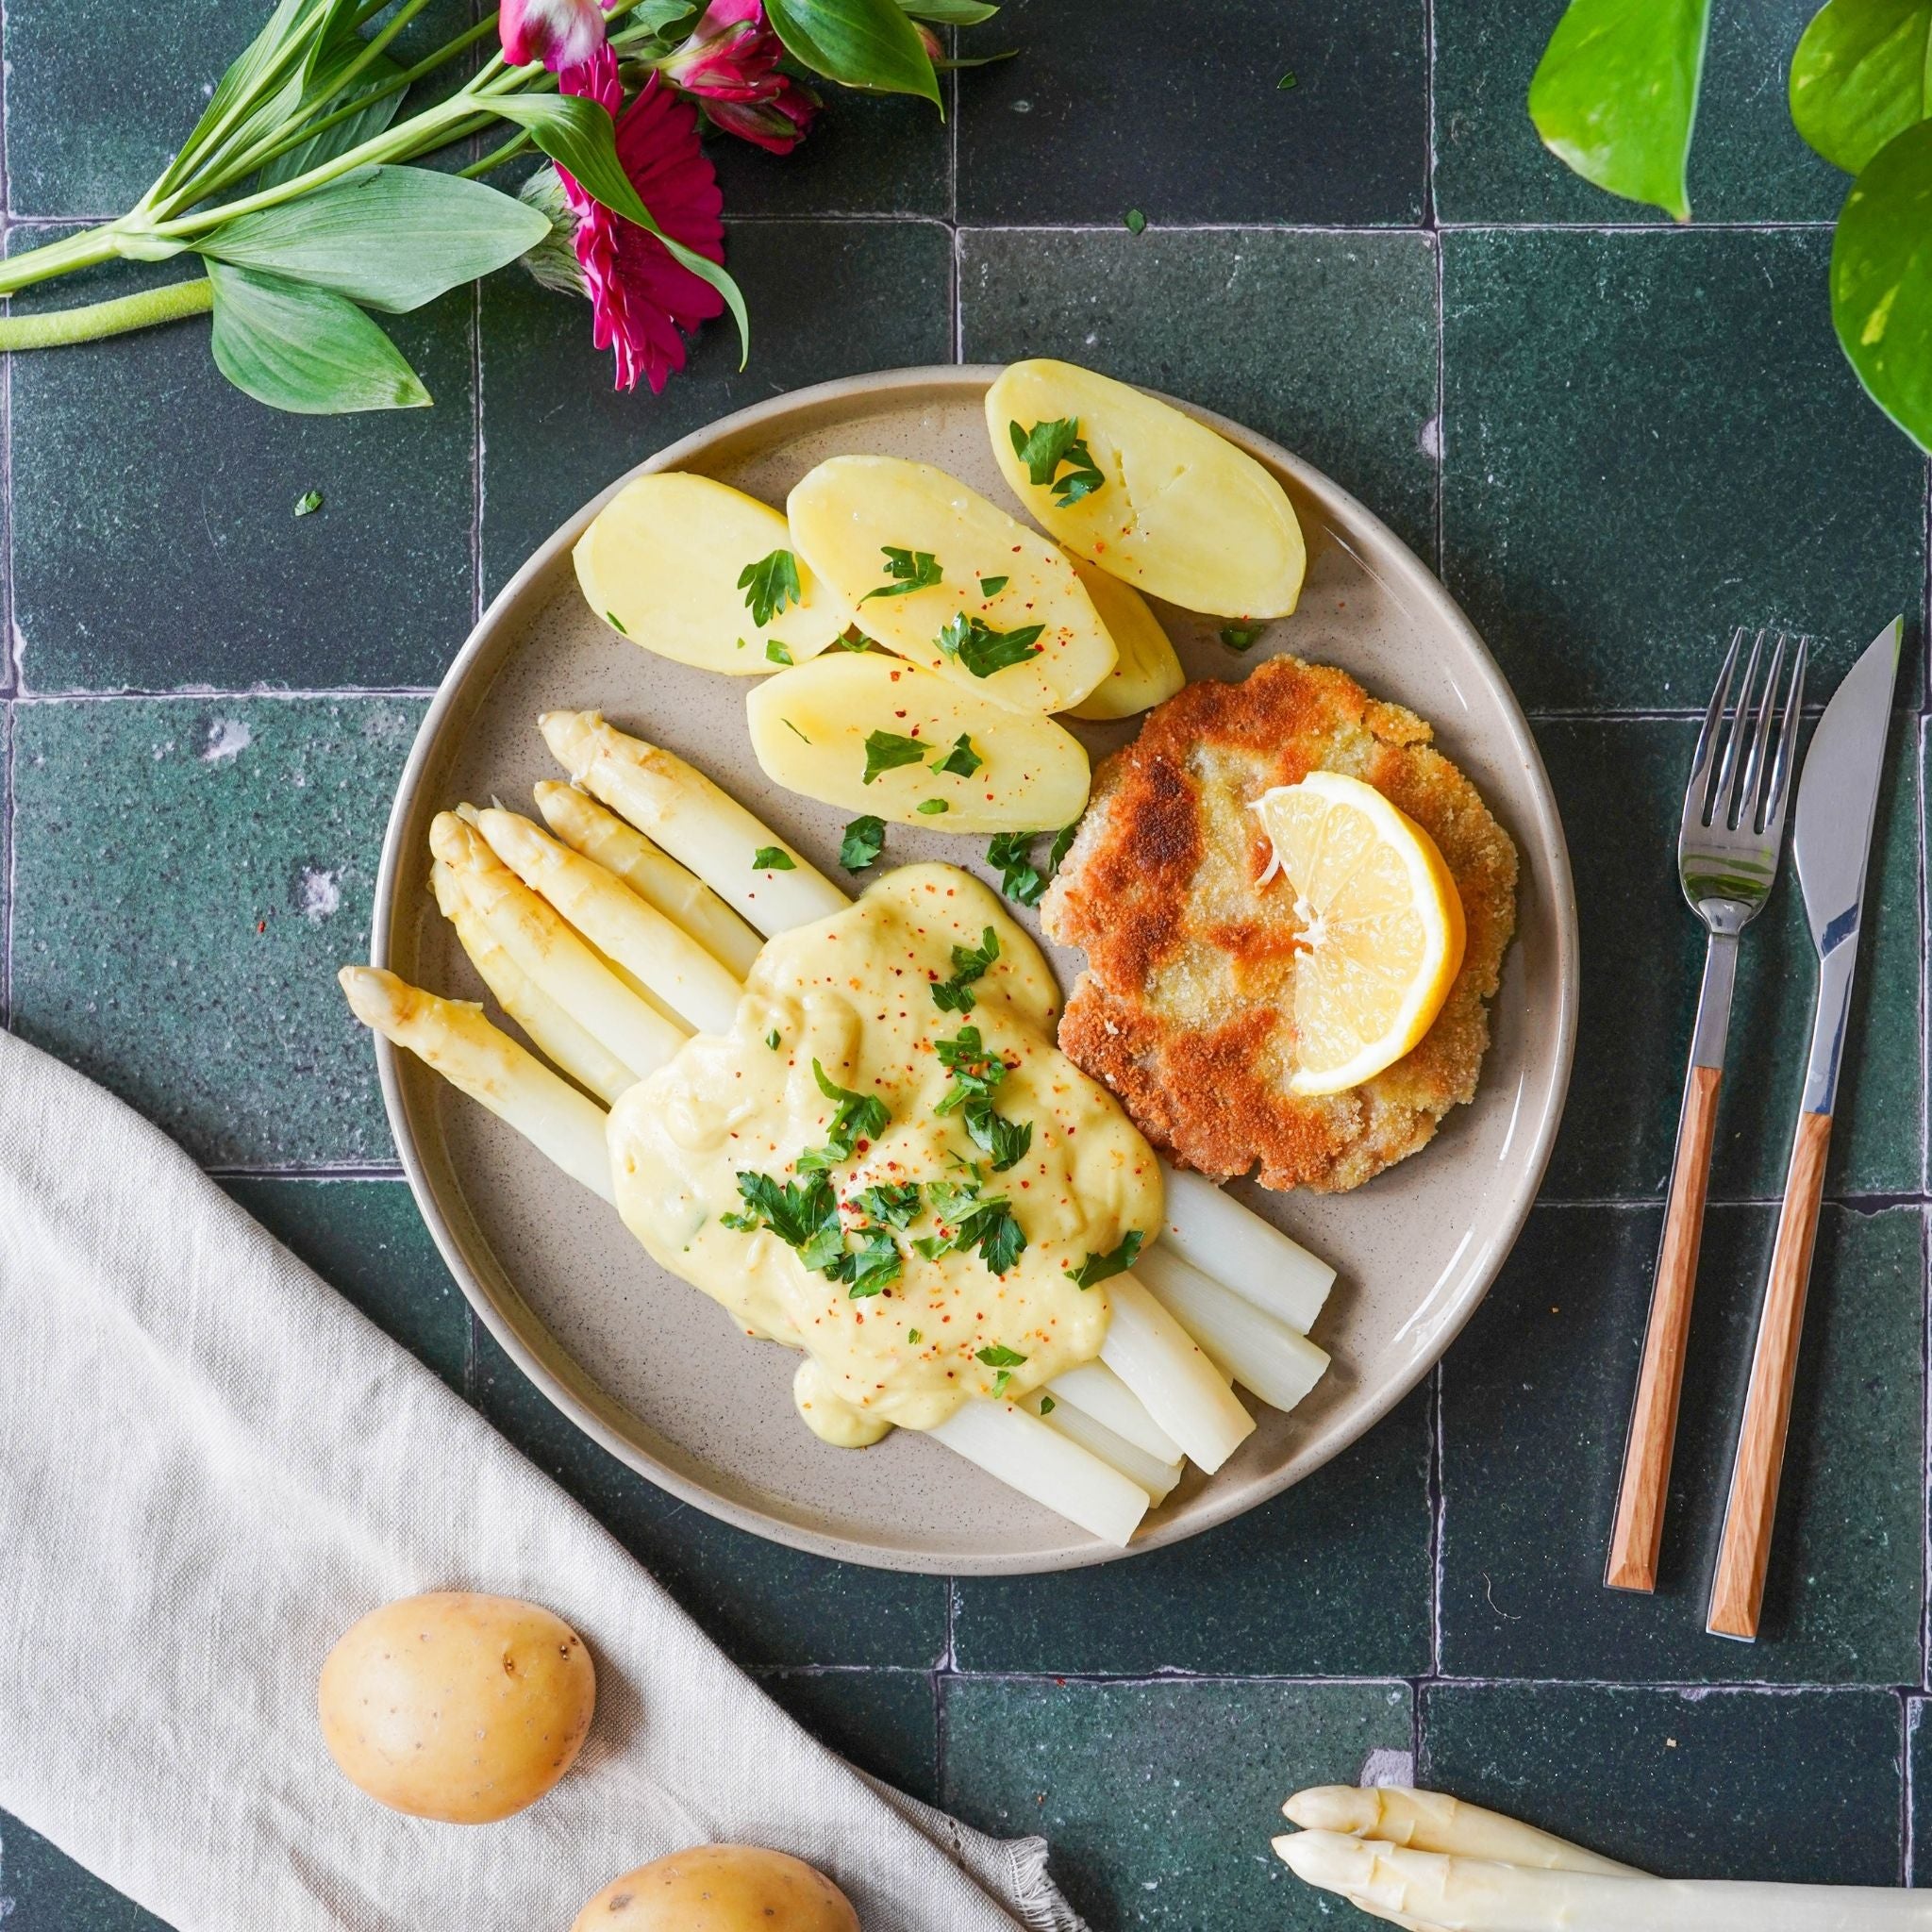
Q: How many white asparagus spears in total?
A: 8